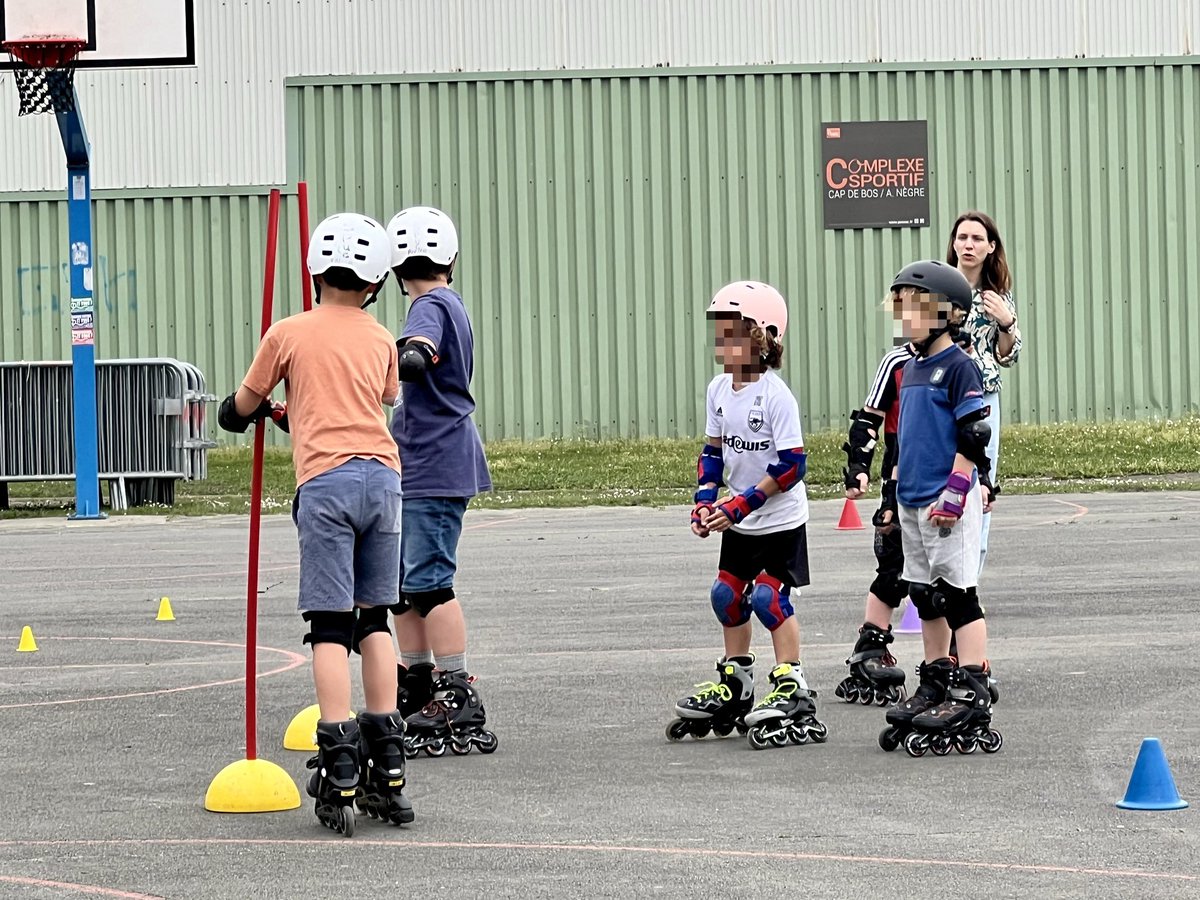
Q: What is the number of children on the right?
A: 3